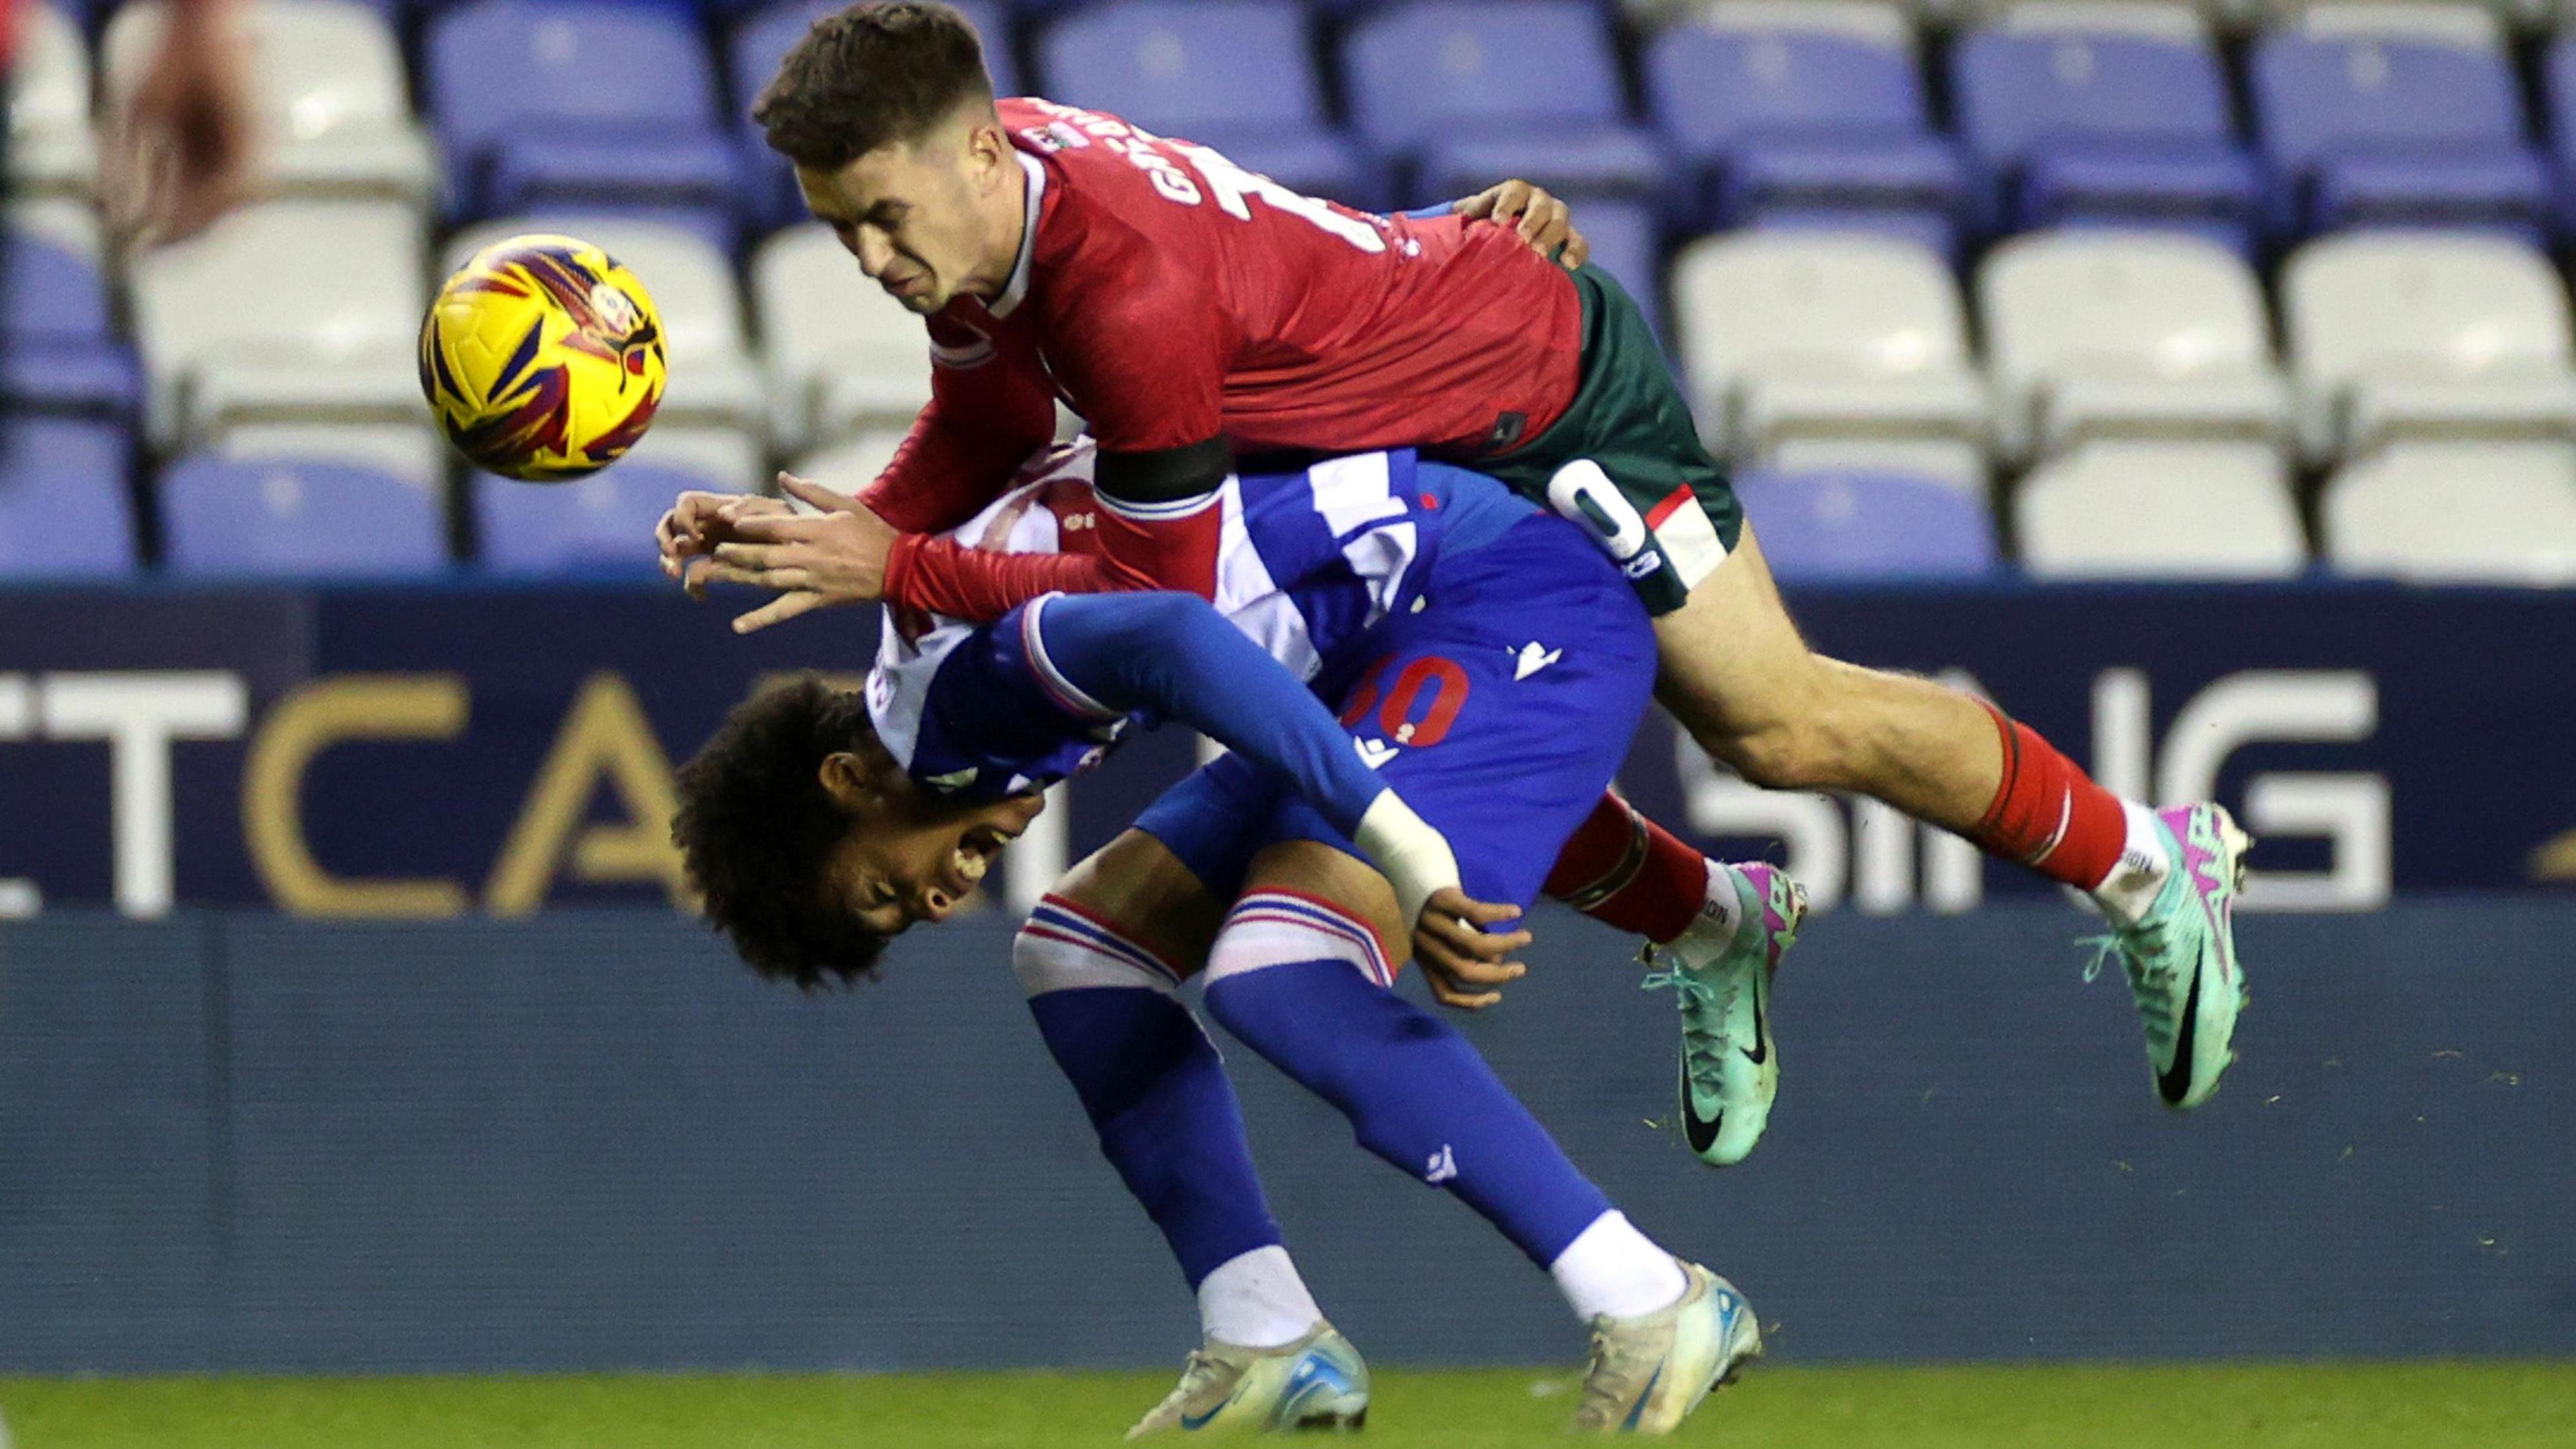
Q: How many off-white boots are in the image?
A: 2